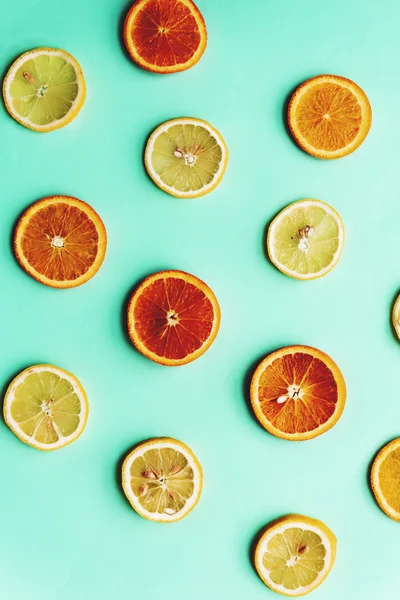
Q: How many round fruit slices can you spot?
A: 13